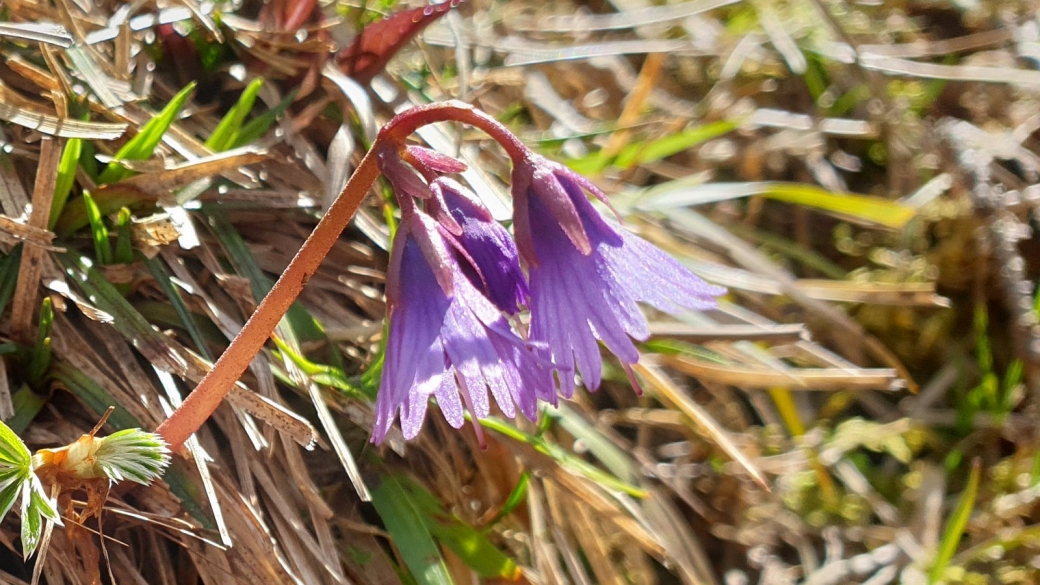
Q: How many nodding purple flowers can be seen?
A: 3